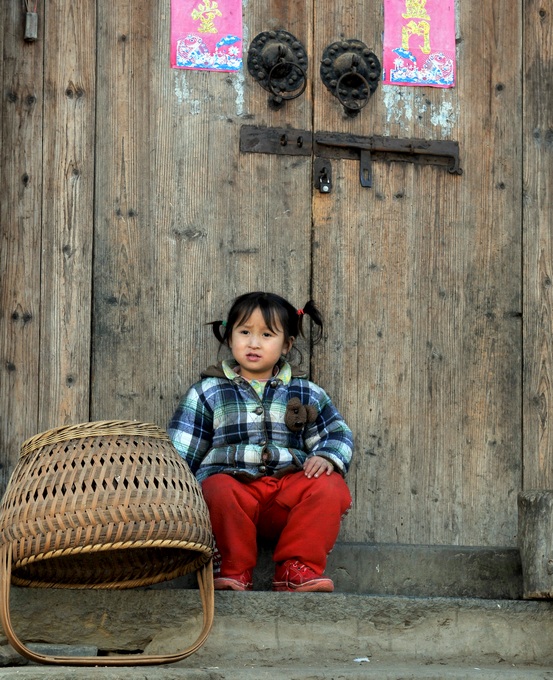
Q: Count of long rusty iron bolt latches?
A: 1